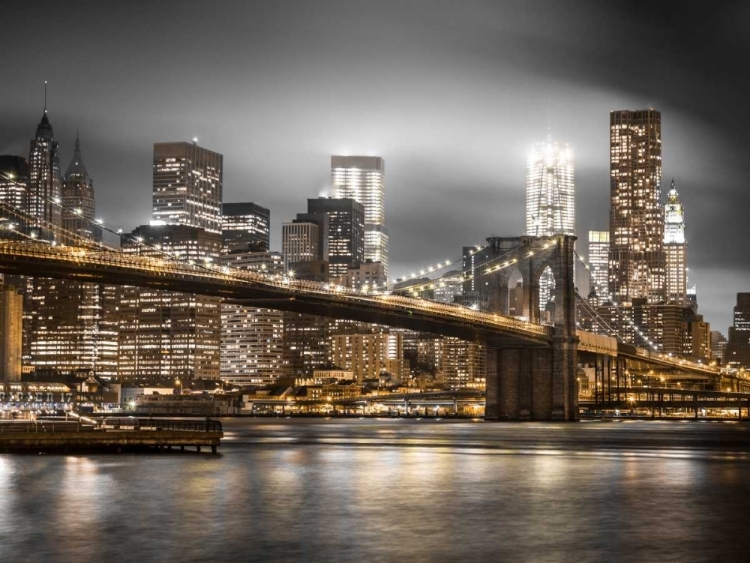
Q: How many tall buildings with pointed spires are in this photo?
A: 3